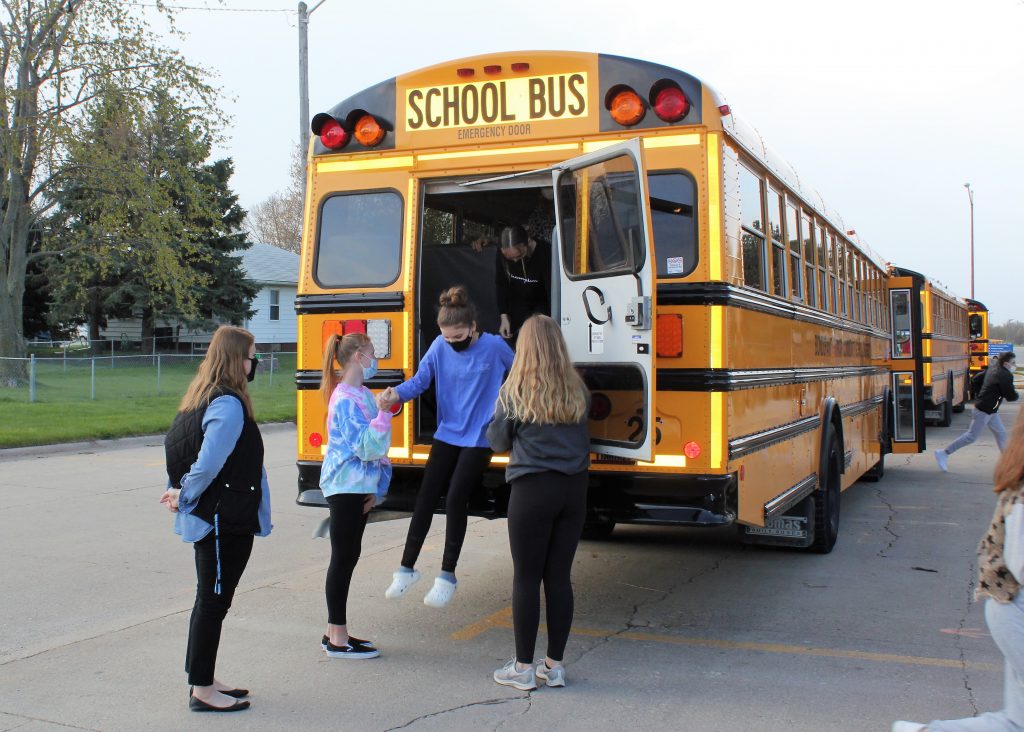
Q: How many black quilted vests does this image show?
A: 1